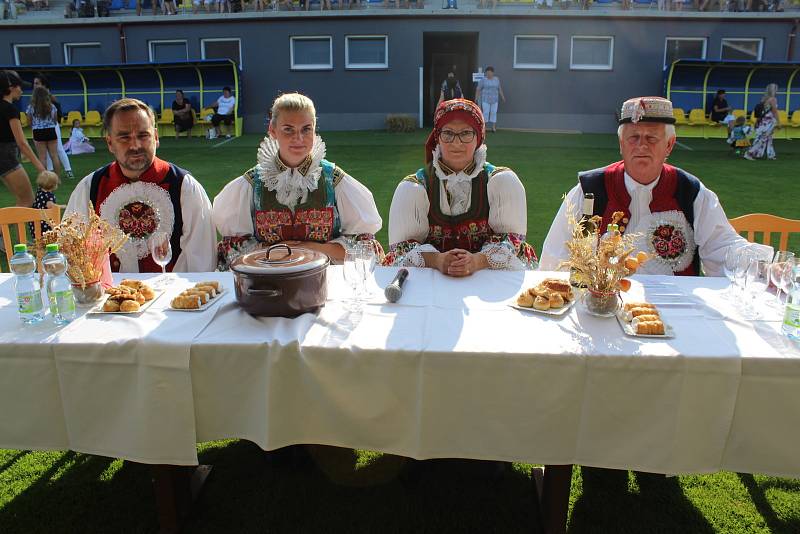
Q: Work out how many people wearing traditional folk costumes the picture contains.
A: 4